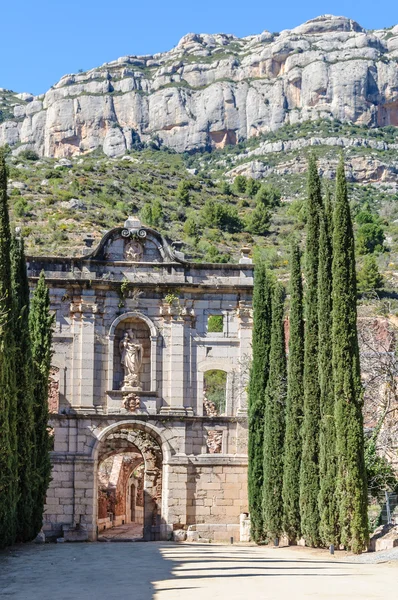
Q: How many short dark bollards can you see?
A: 3